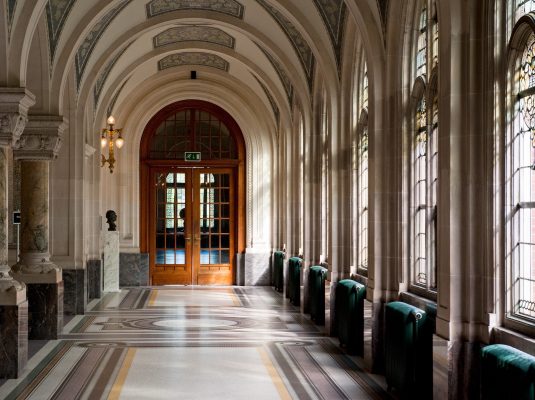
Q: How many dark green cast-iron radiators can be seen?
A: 6